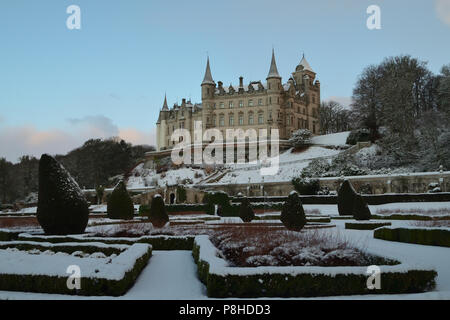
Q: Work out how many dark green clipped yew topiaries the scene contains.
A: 7